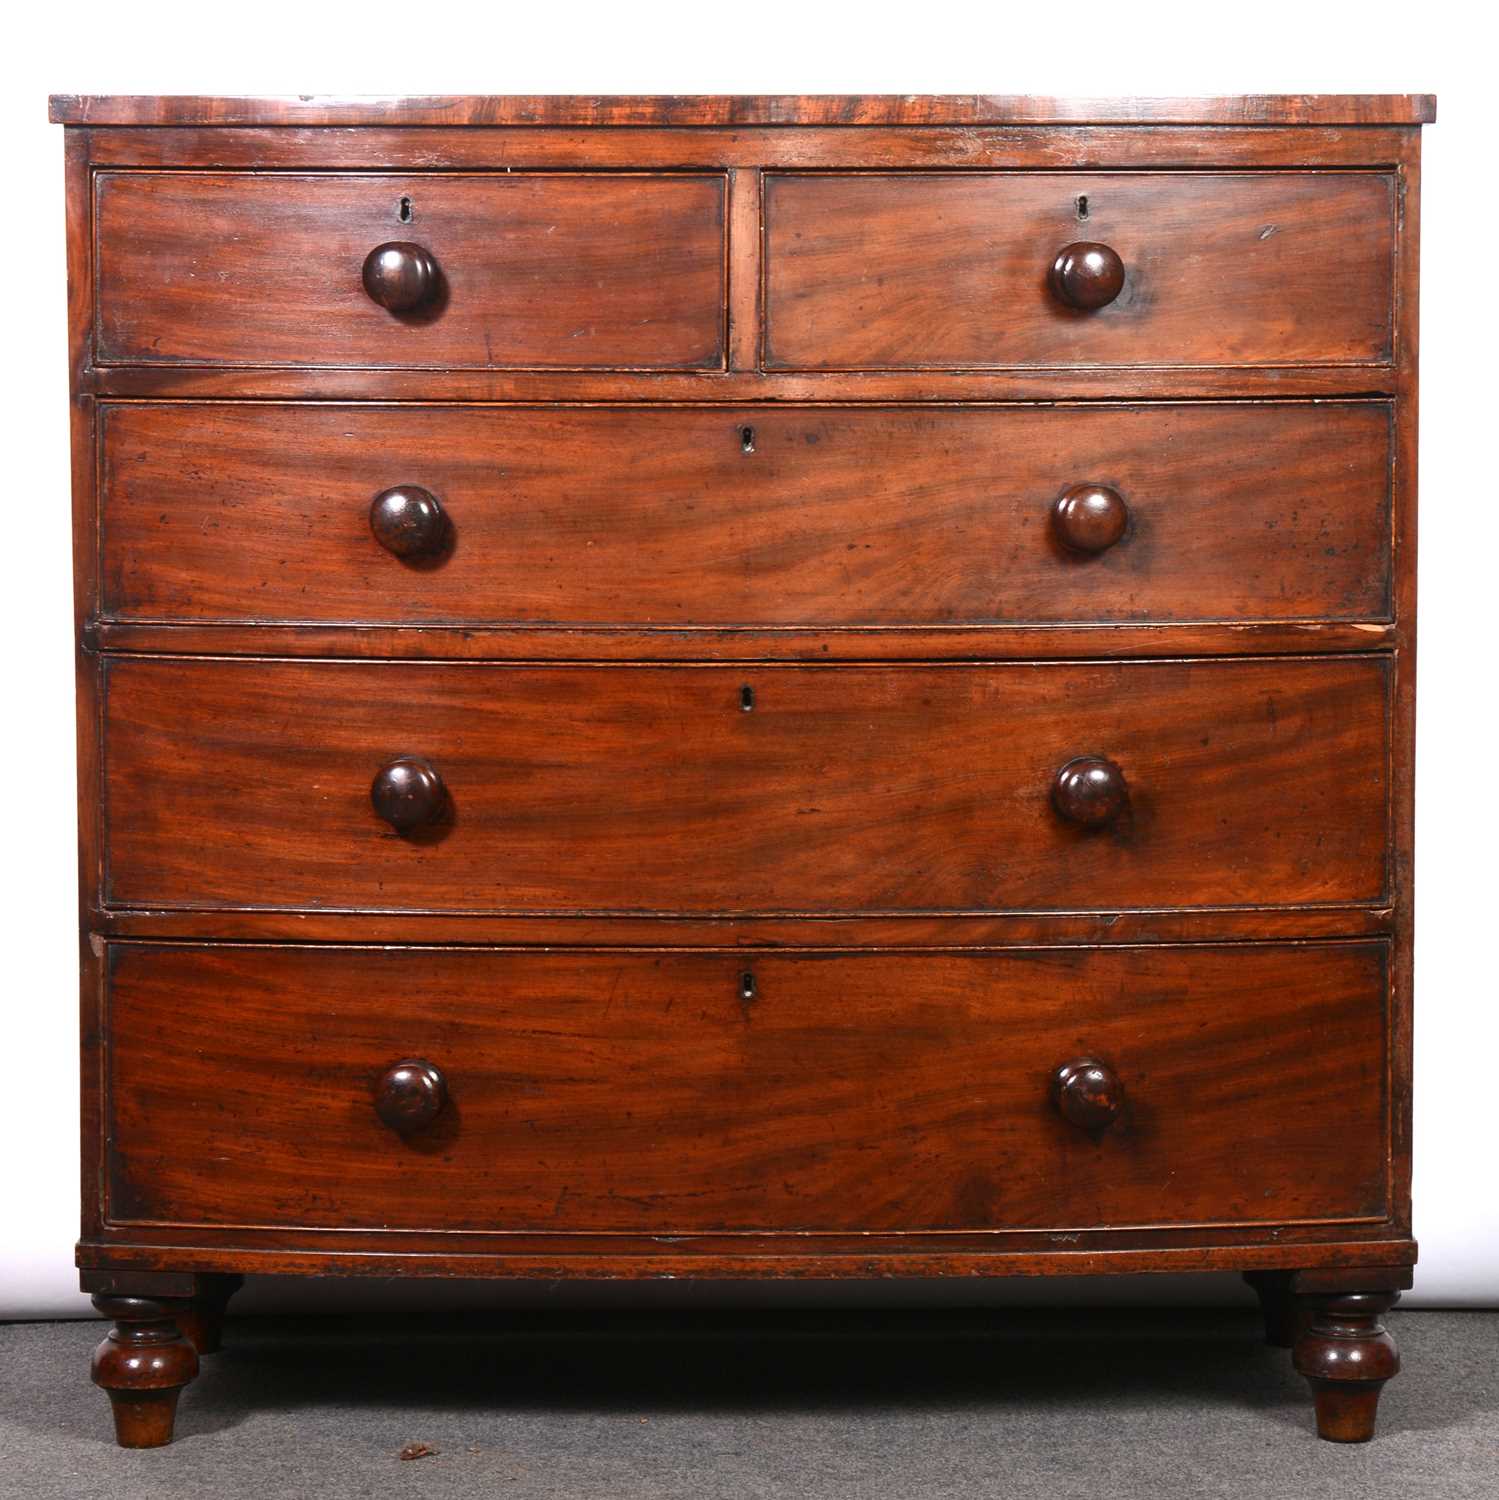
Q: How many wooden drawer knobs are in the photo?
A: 8